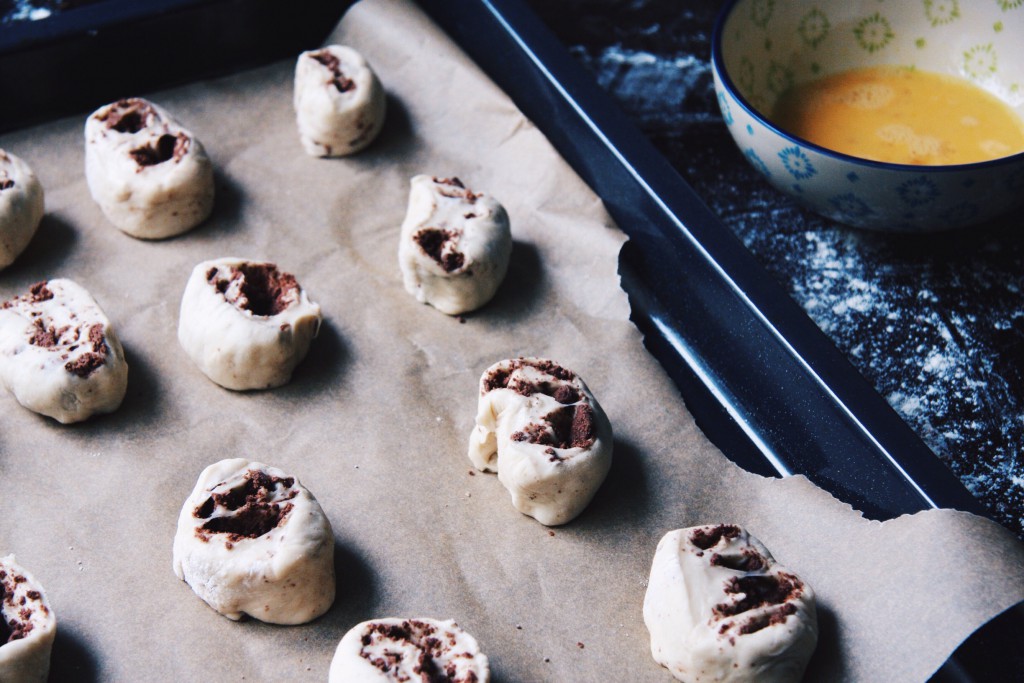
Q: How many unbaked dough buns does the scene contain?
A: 11